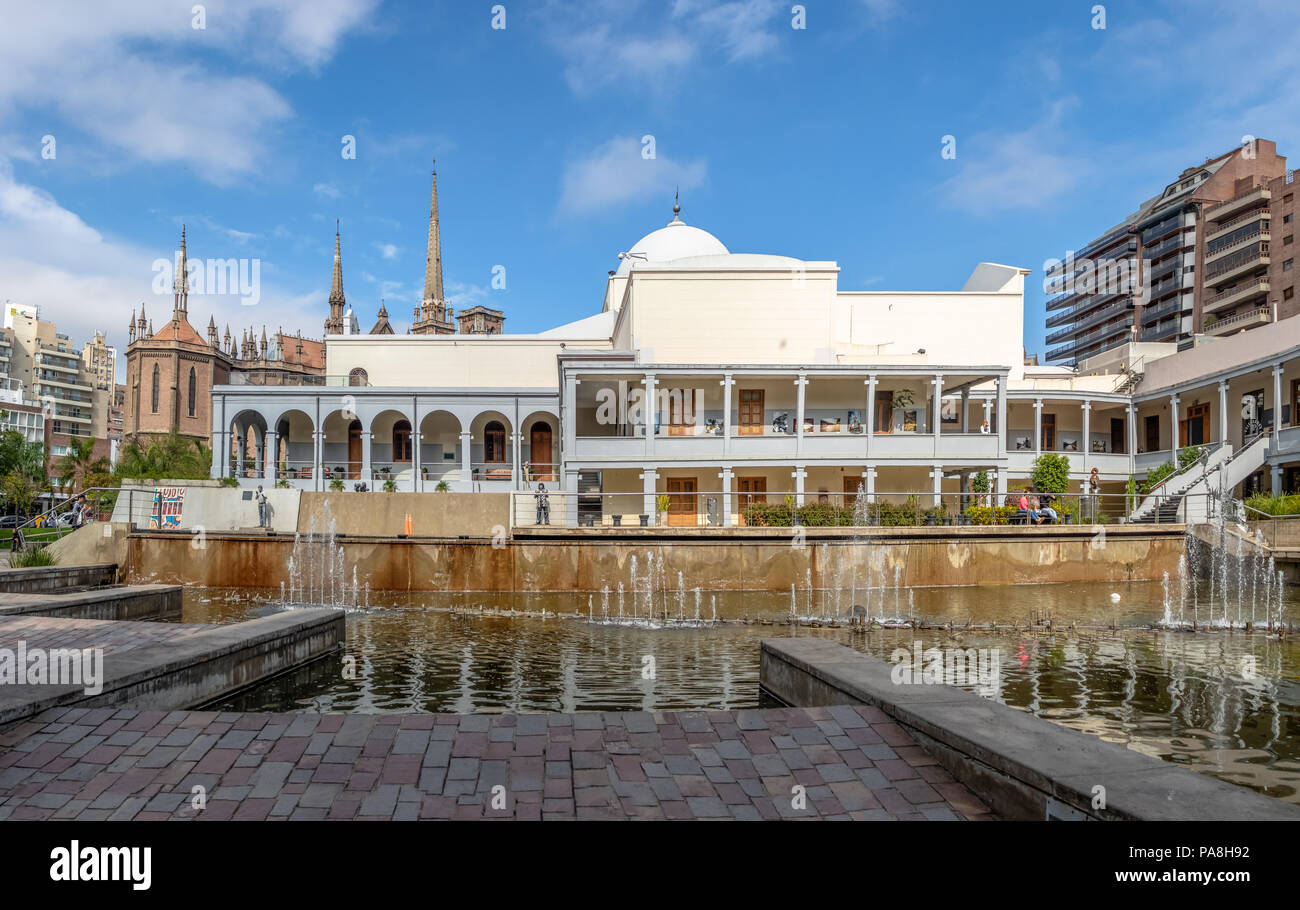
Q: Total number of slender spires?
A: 3